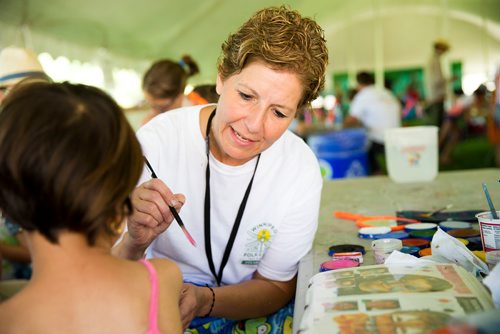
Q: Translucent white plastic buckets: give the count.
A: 1